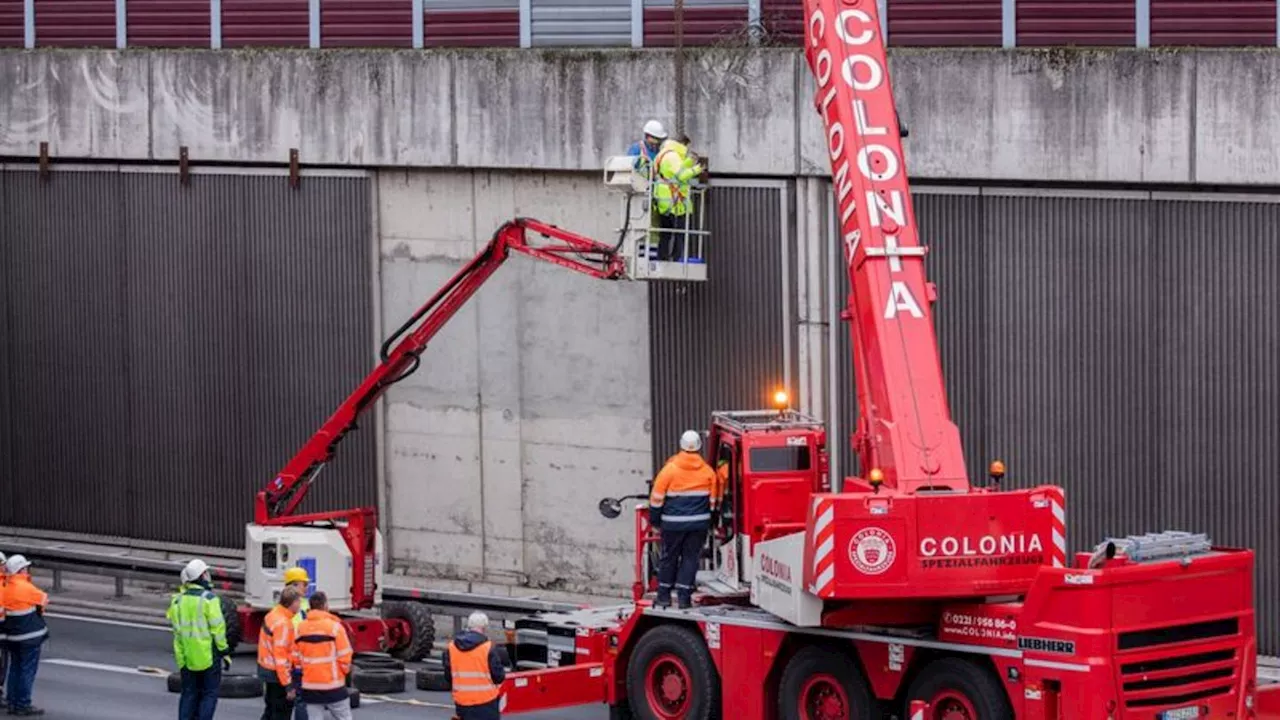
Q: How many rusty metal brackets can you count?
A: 3